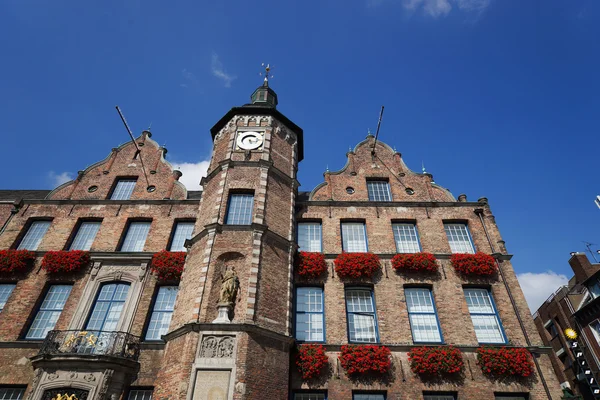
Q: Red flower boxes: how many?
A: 11